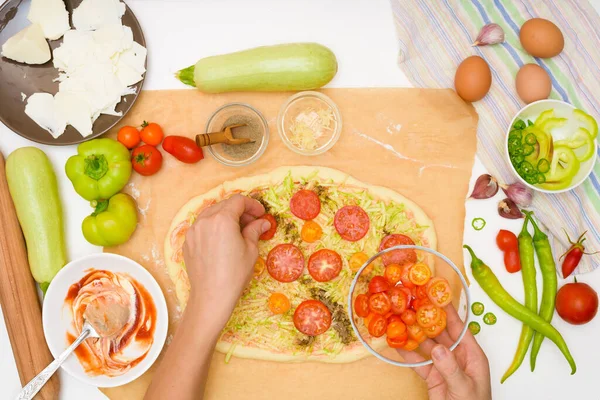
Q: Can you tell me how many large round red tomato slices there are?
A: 6